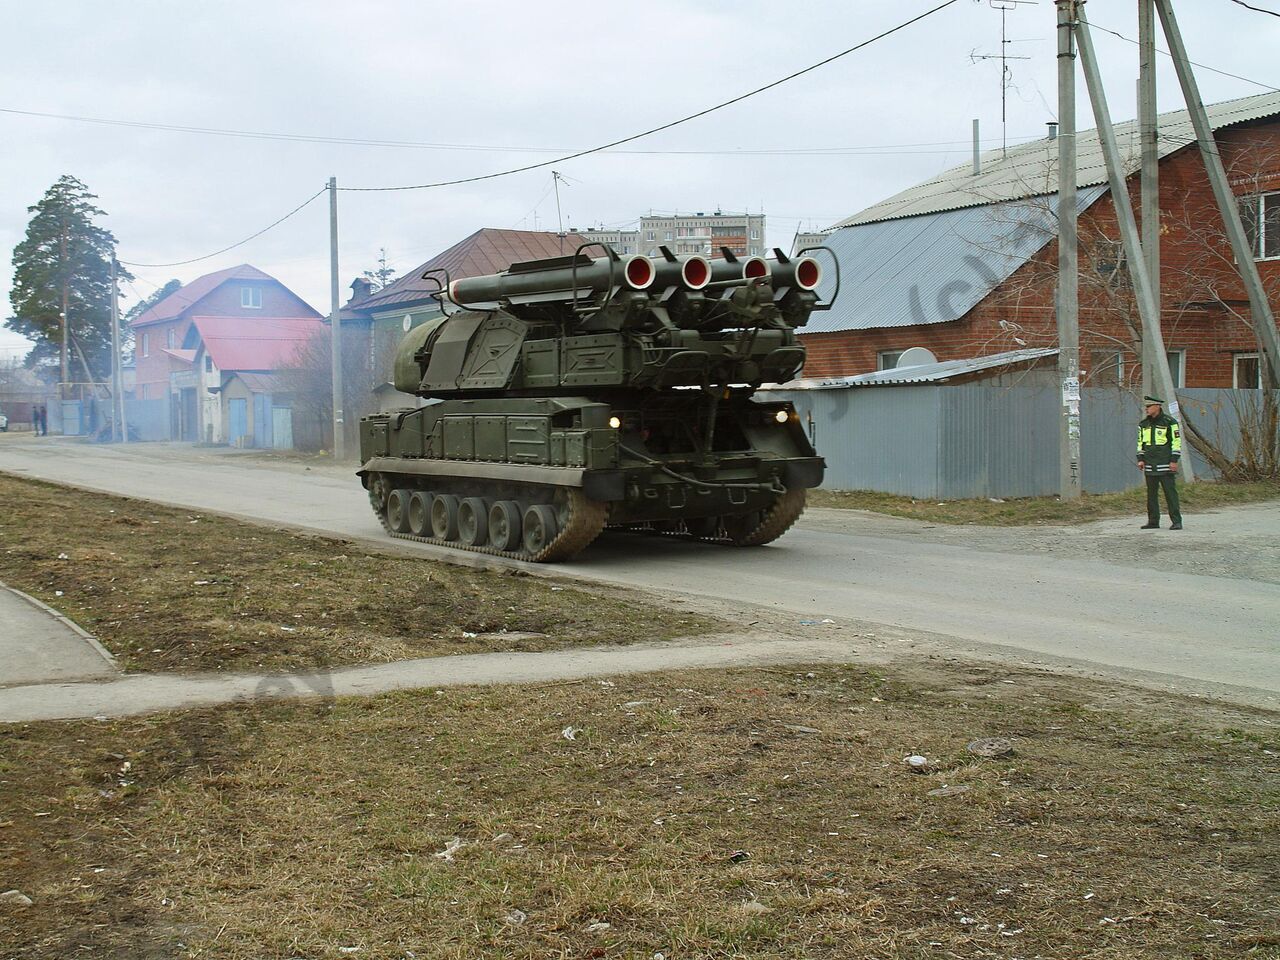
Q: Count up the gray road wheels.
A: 6